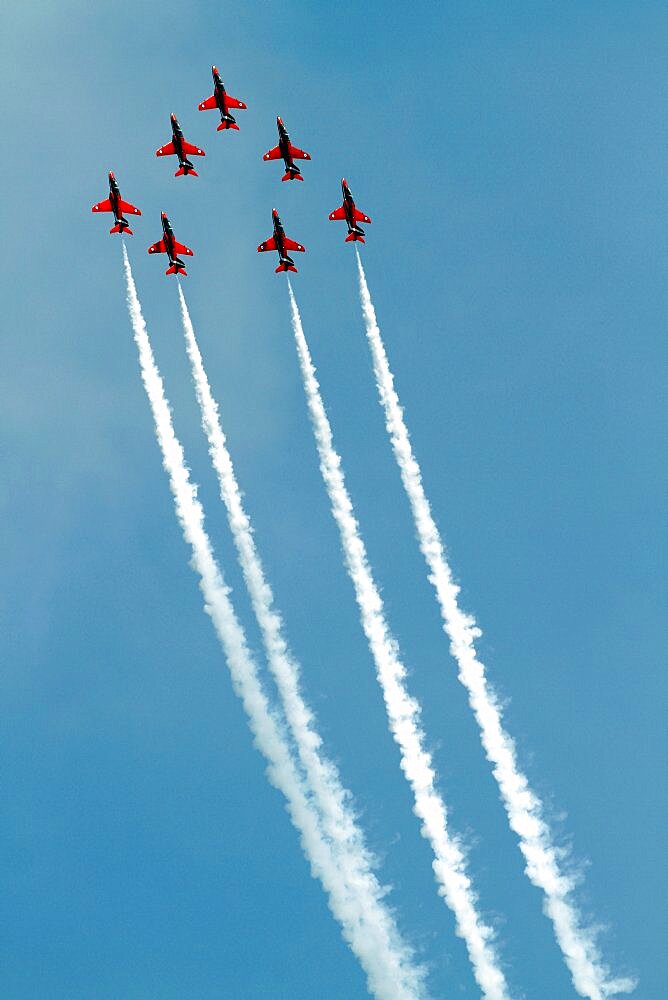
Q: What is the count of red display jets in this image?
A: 7